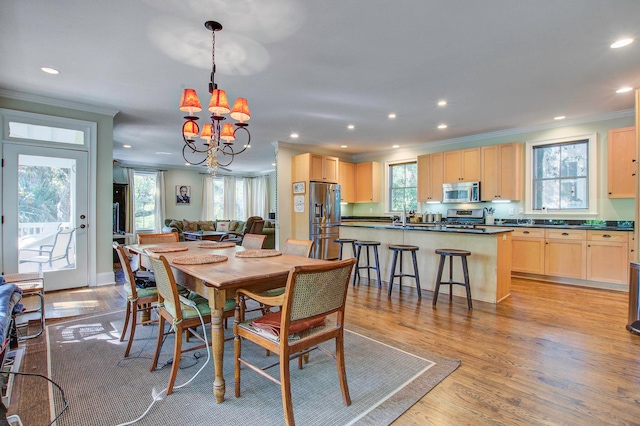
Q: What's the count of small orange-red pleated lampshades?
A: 6